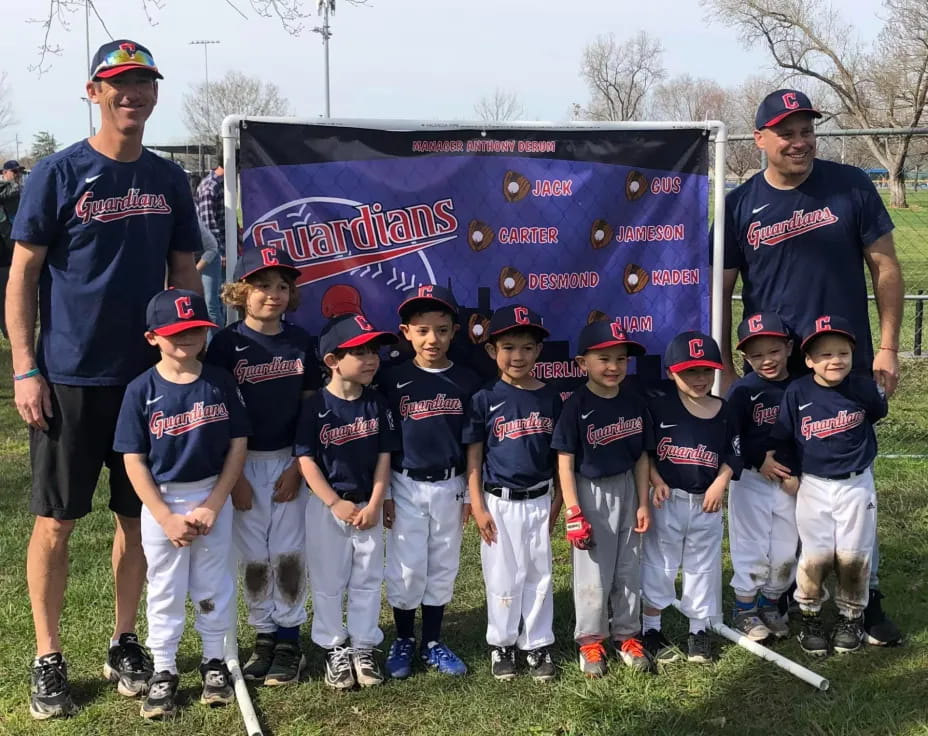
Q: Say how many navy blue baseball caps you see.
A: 11